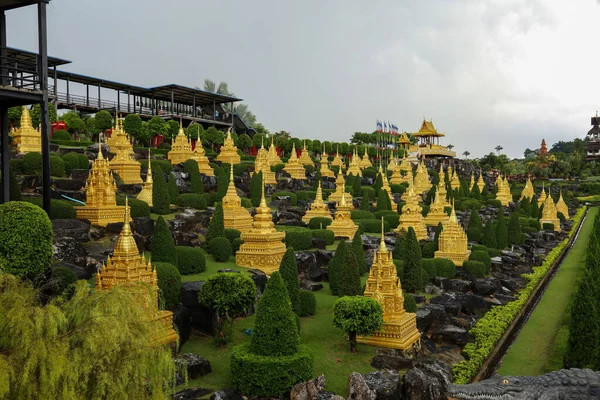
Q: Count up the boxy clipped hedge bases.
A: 1